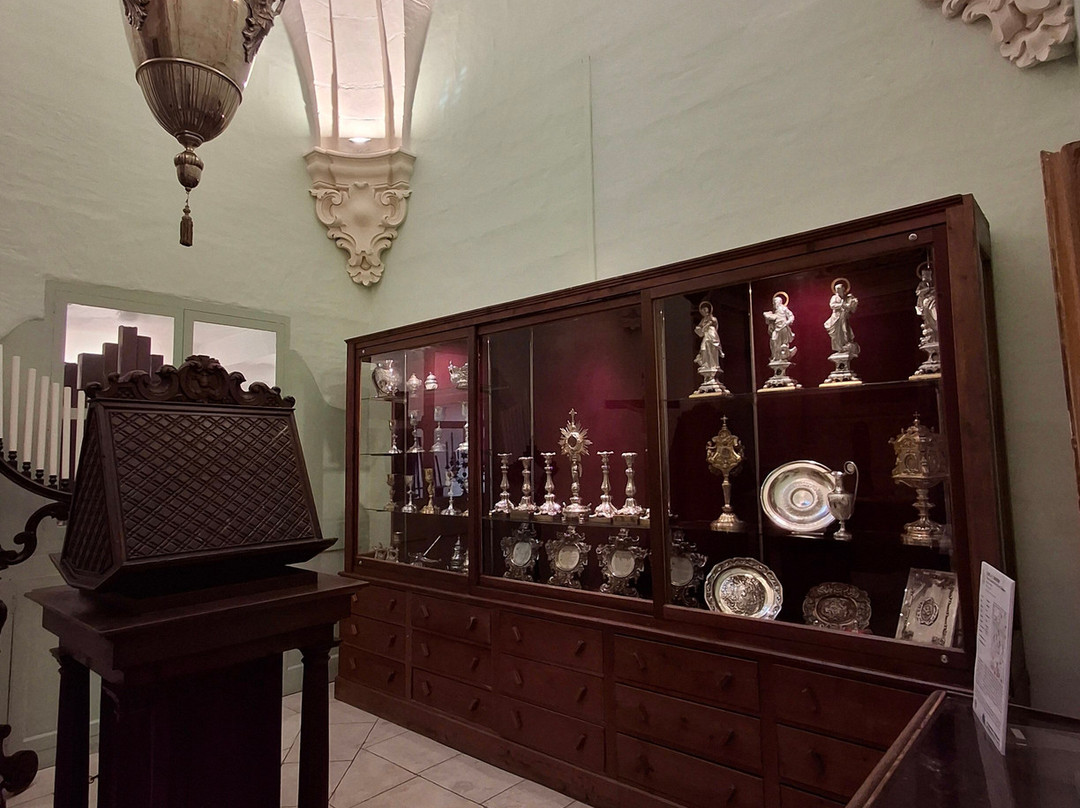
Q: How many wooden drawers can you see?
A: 15